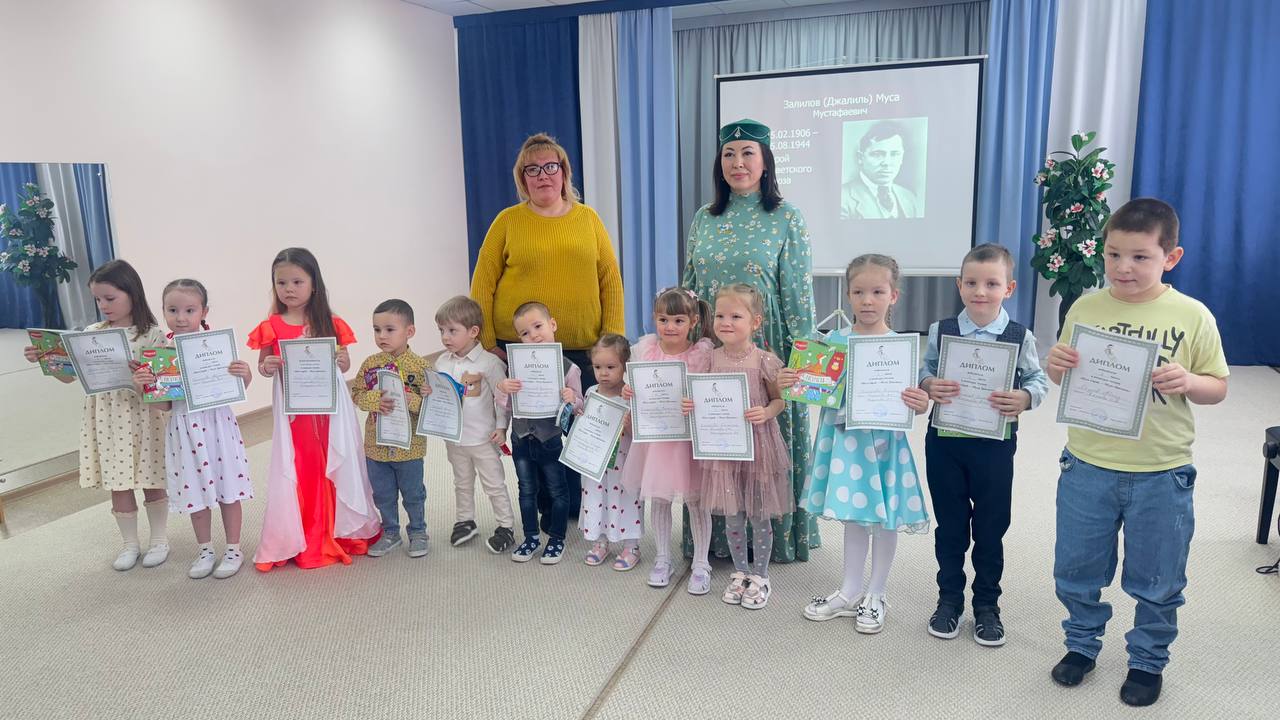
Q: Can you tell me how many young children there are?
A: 12